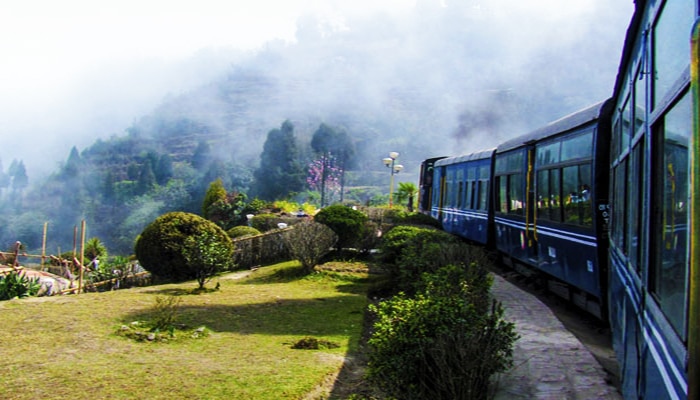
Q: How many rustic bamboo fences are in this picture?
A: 1